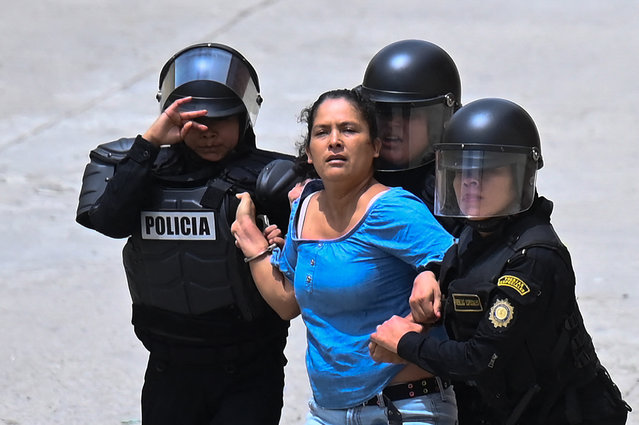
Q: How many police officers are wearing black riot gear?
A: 3